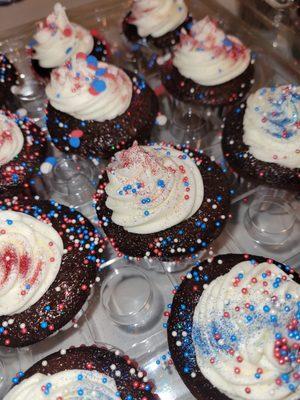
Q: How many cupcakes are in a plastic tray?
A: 11